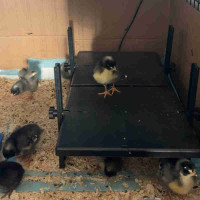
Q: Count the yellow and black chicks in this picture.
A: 2